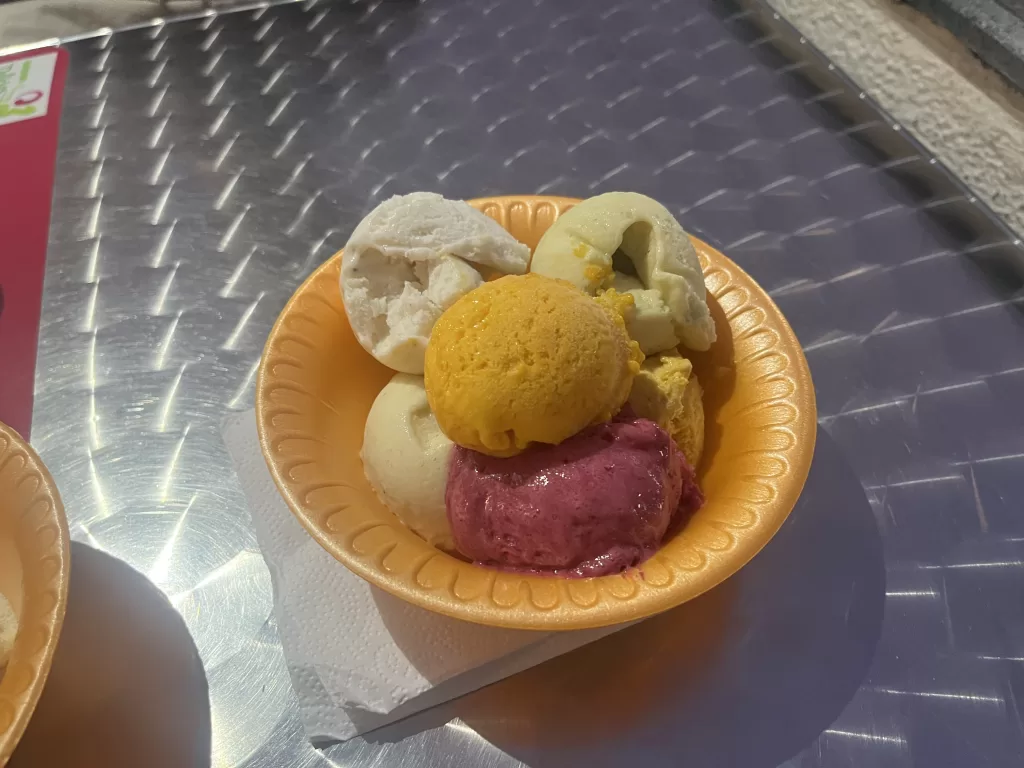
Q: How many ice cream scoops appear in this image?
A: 6